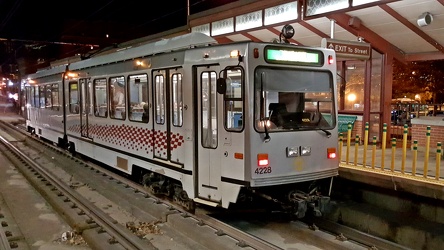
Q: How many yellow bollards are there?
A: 11